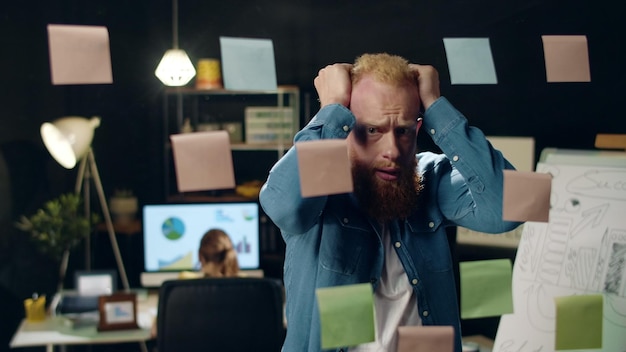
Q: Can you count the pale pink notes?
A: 6